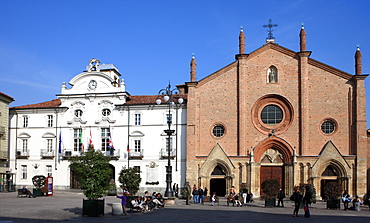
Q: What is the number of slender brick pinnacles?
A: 4